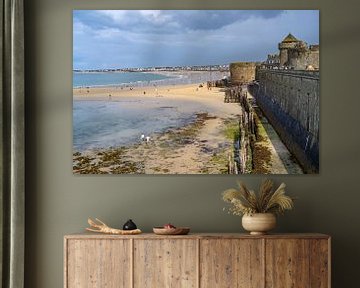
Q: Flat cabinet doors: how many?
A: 4